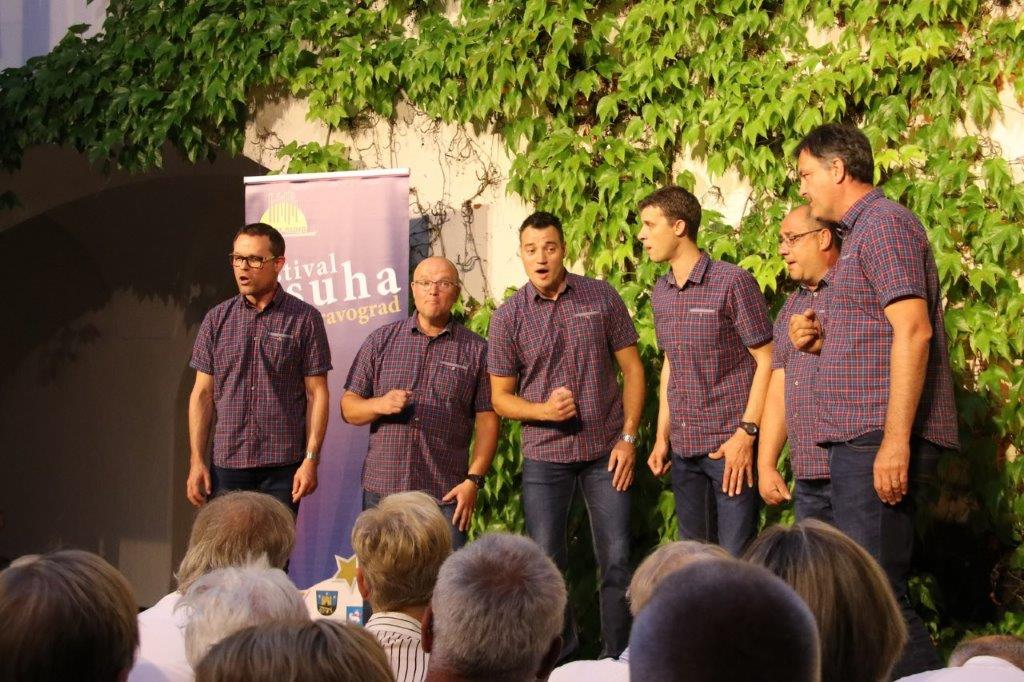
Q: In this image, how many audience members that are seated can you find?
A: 10